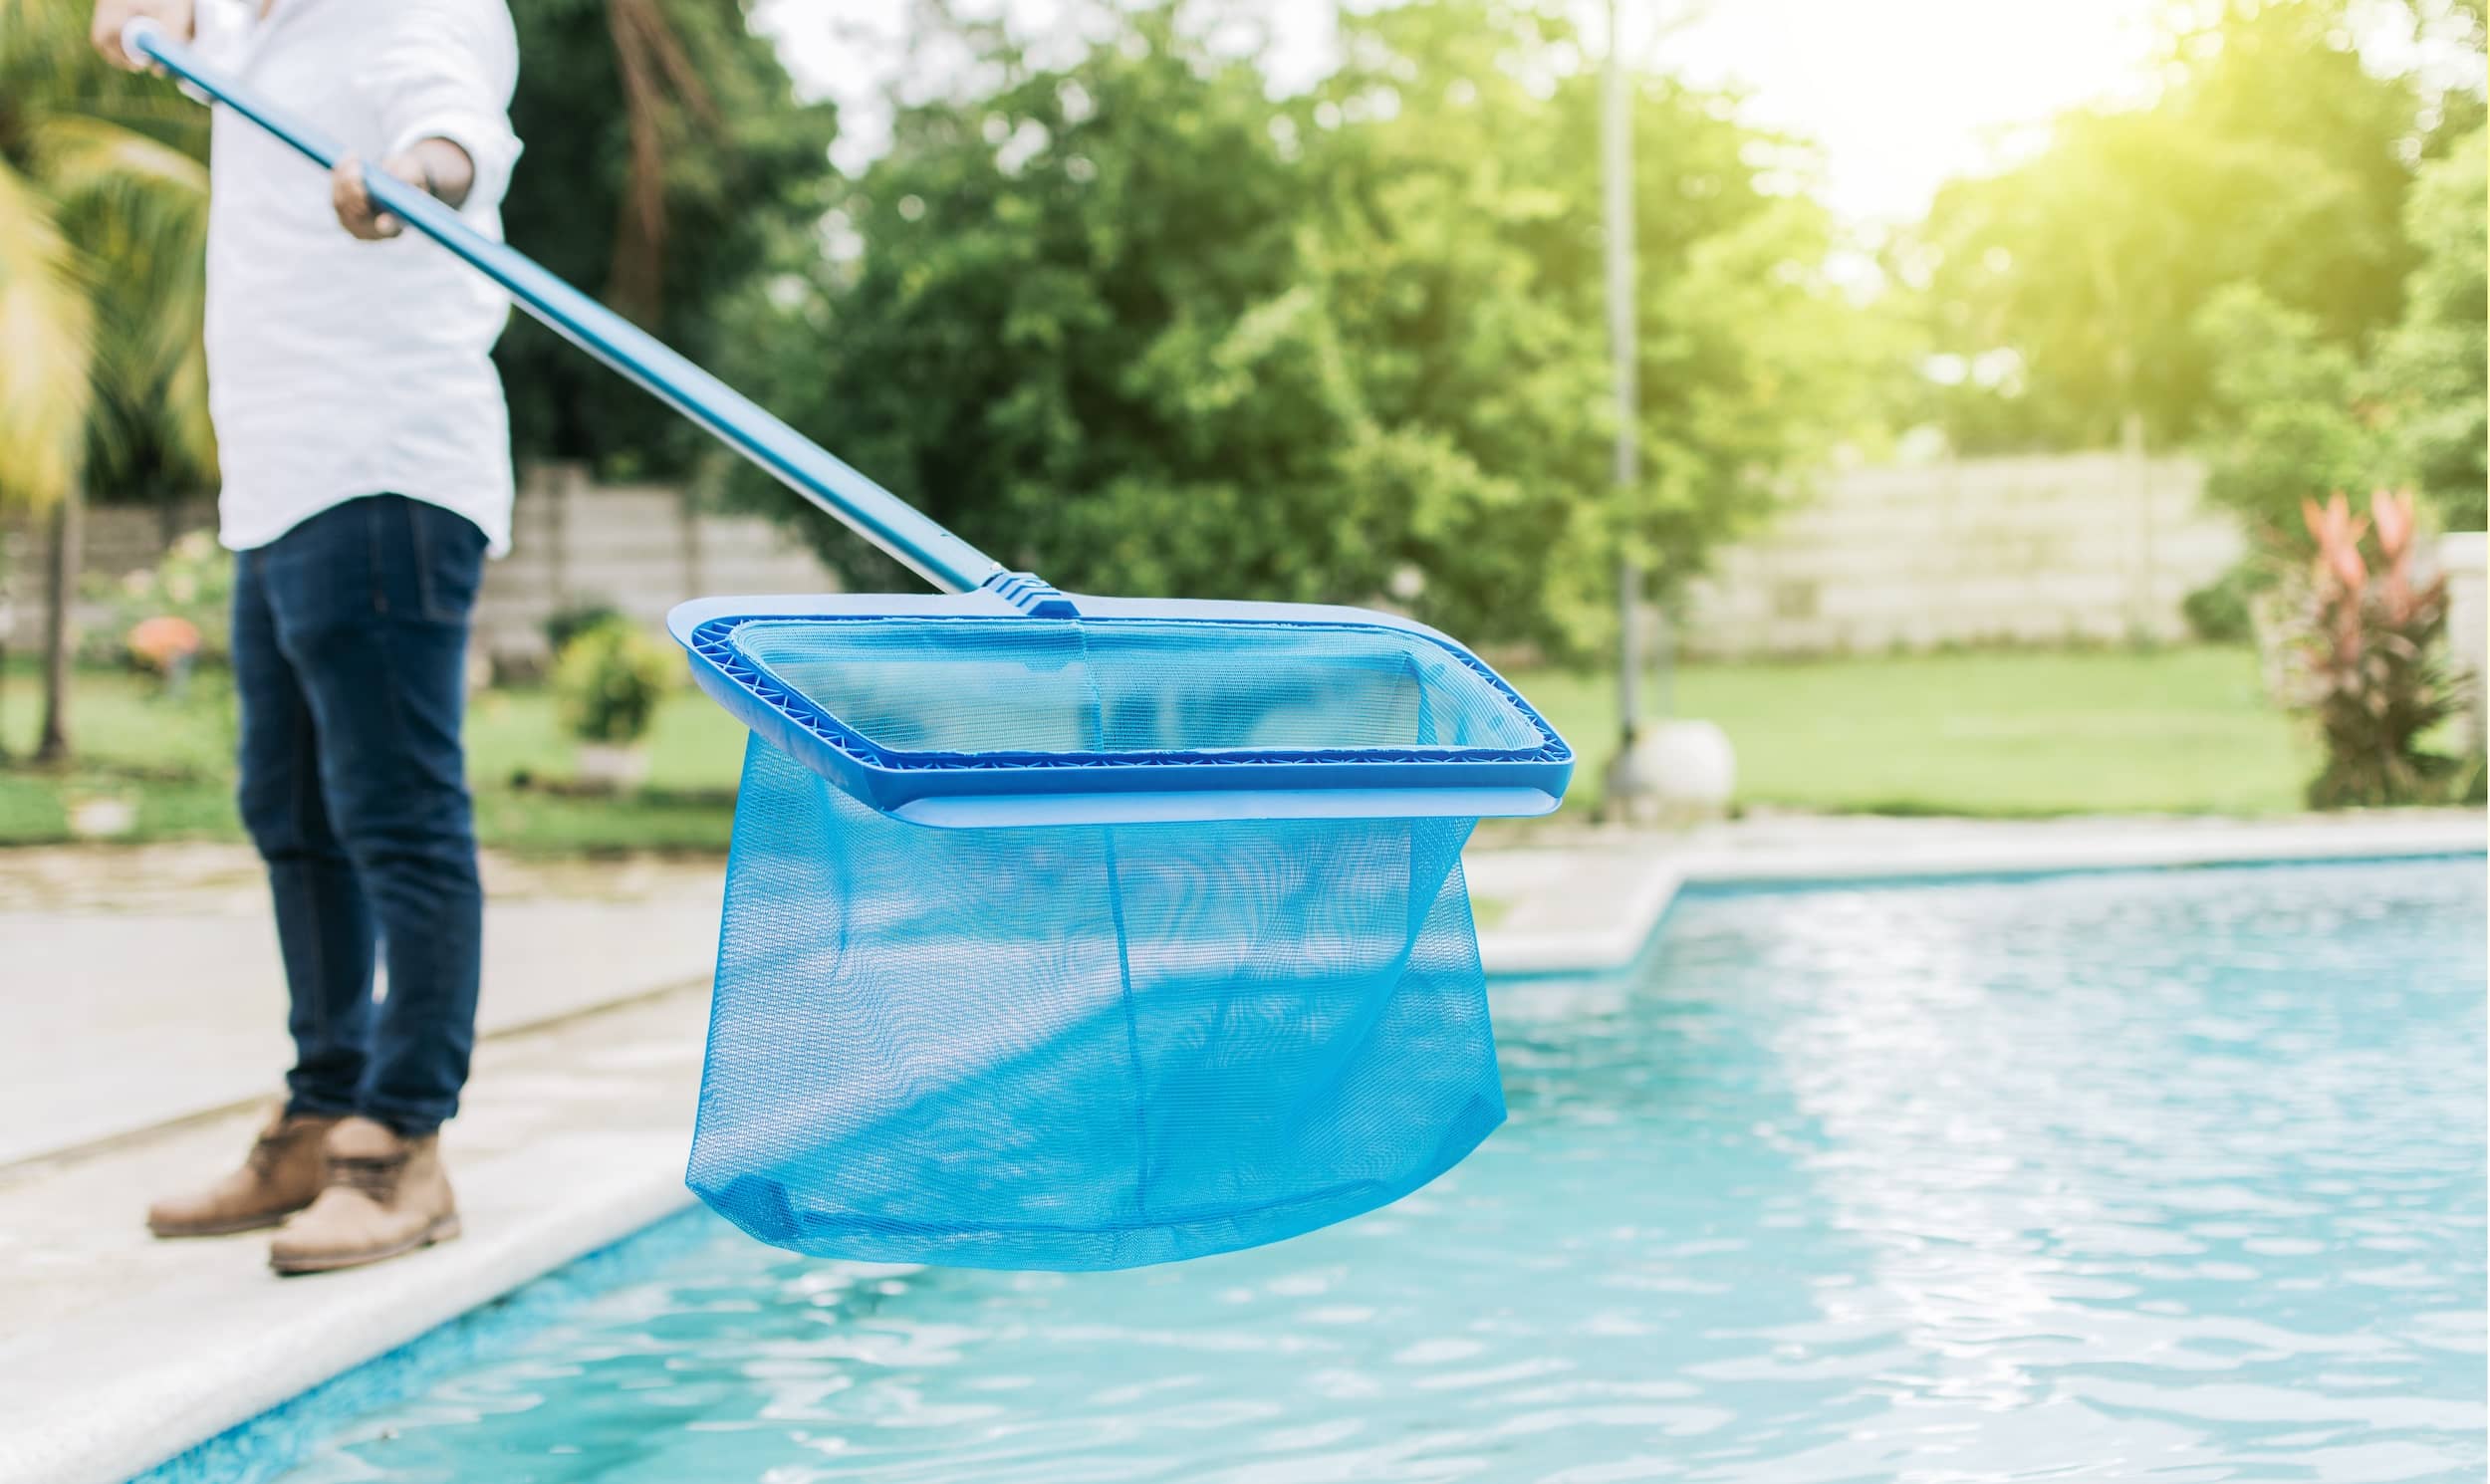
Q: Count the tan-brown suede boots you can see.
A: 2